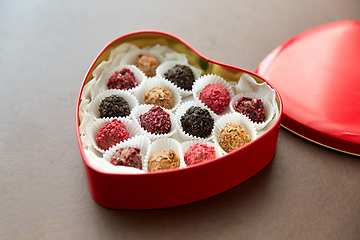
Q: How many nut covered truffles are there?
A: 4